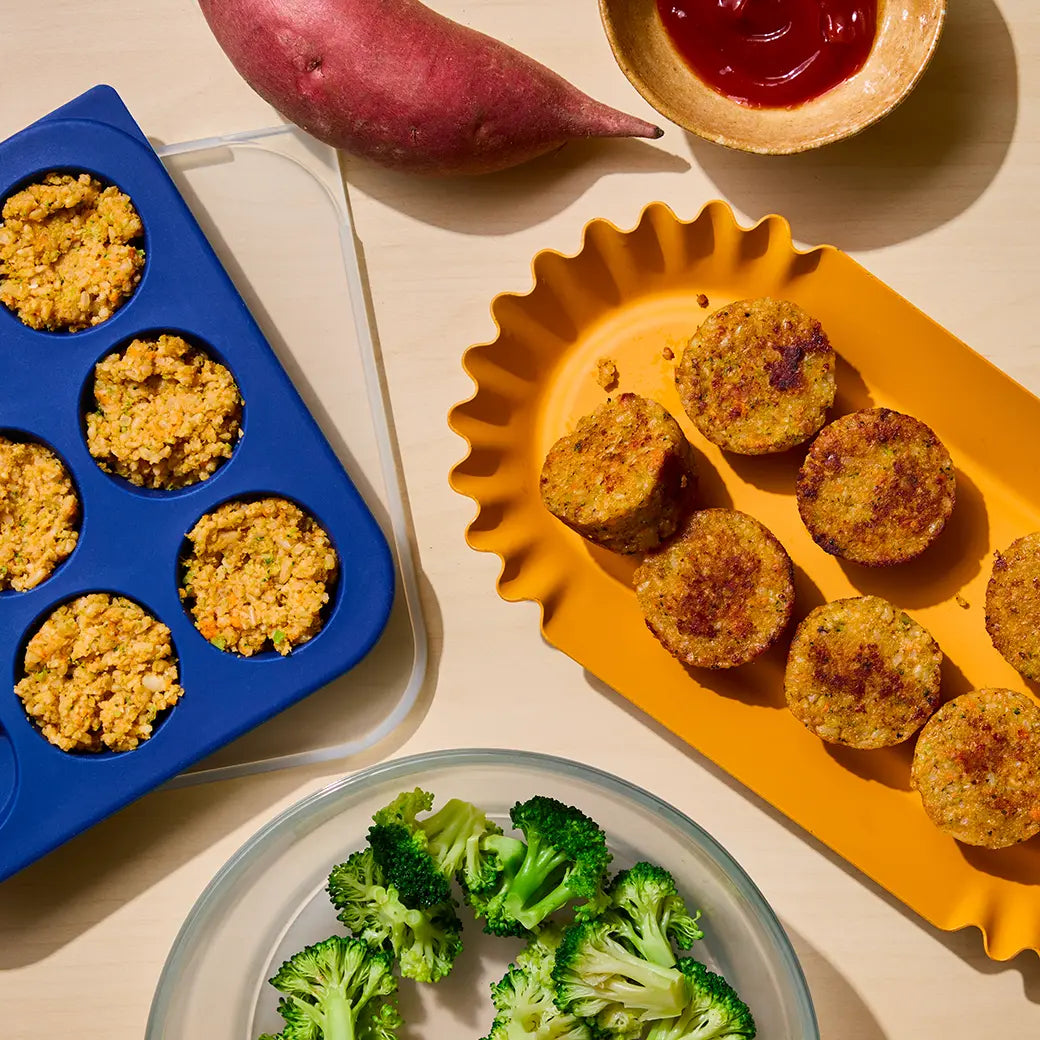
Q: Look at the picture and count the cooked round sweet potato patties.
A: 7